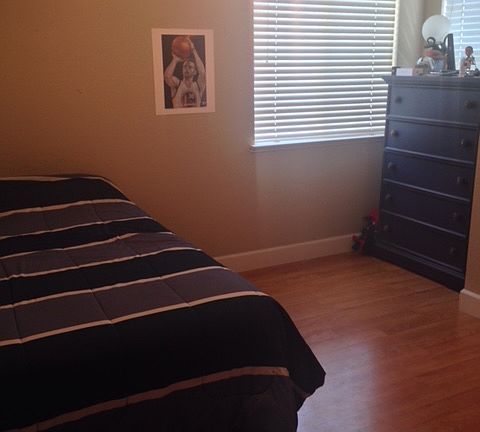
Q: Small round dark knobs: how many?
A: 10